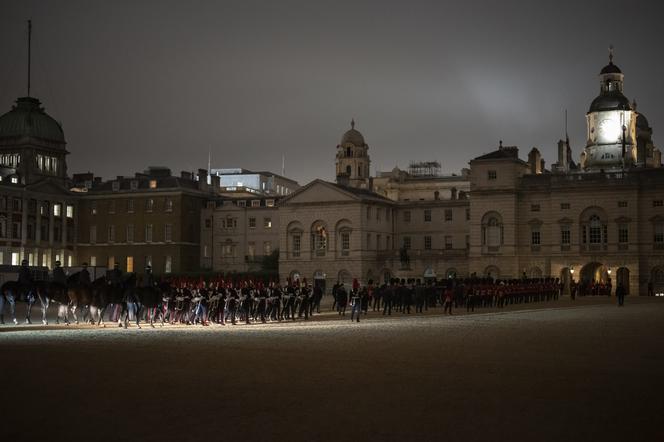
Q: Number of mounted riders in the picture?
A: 5